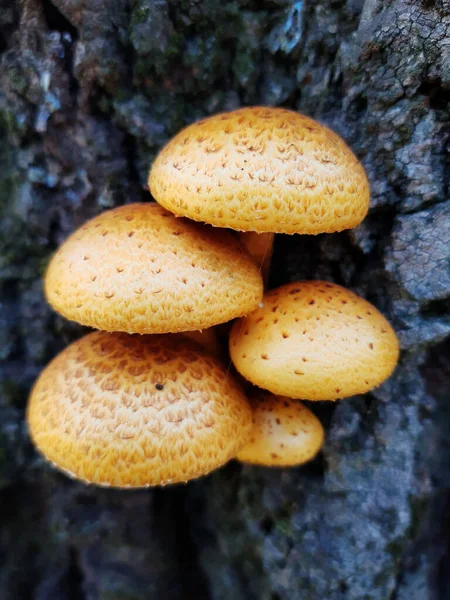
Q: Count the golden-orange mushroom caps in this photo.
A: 5